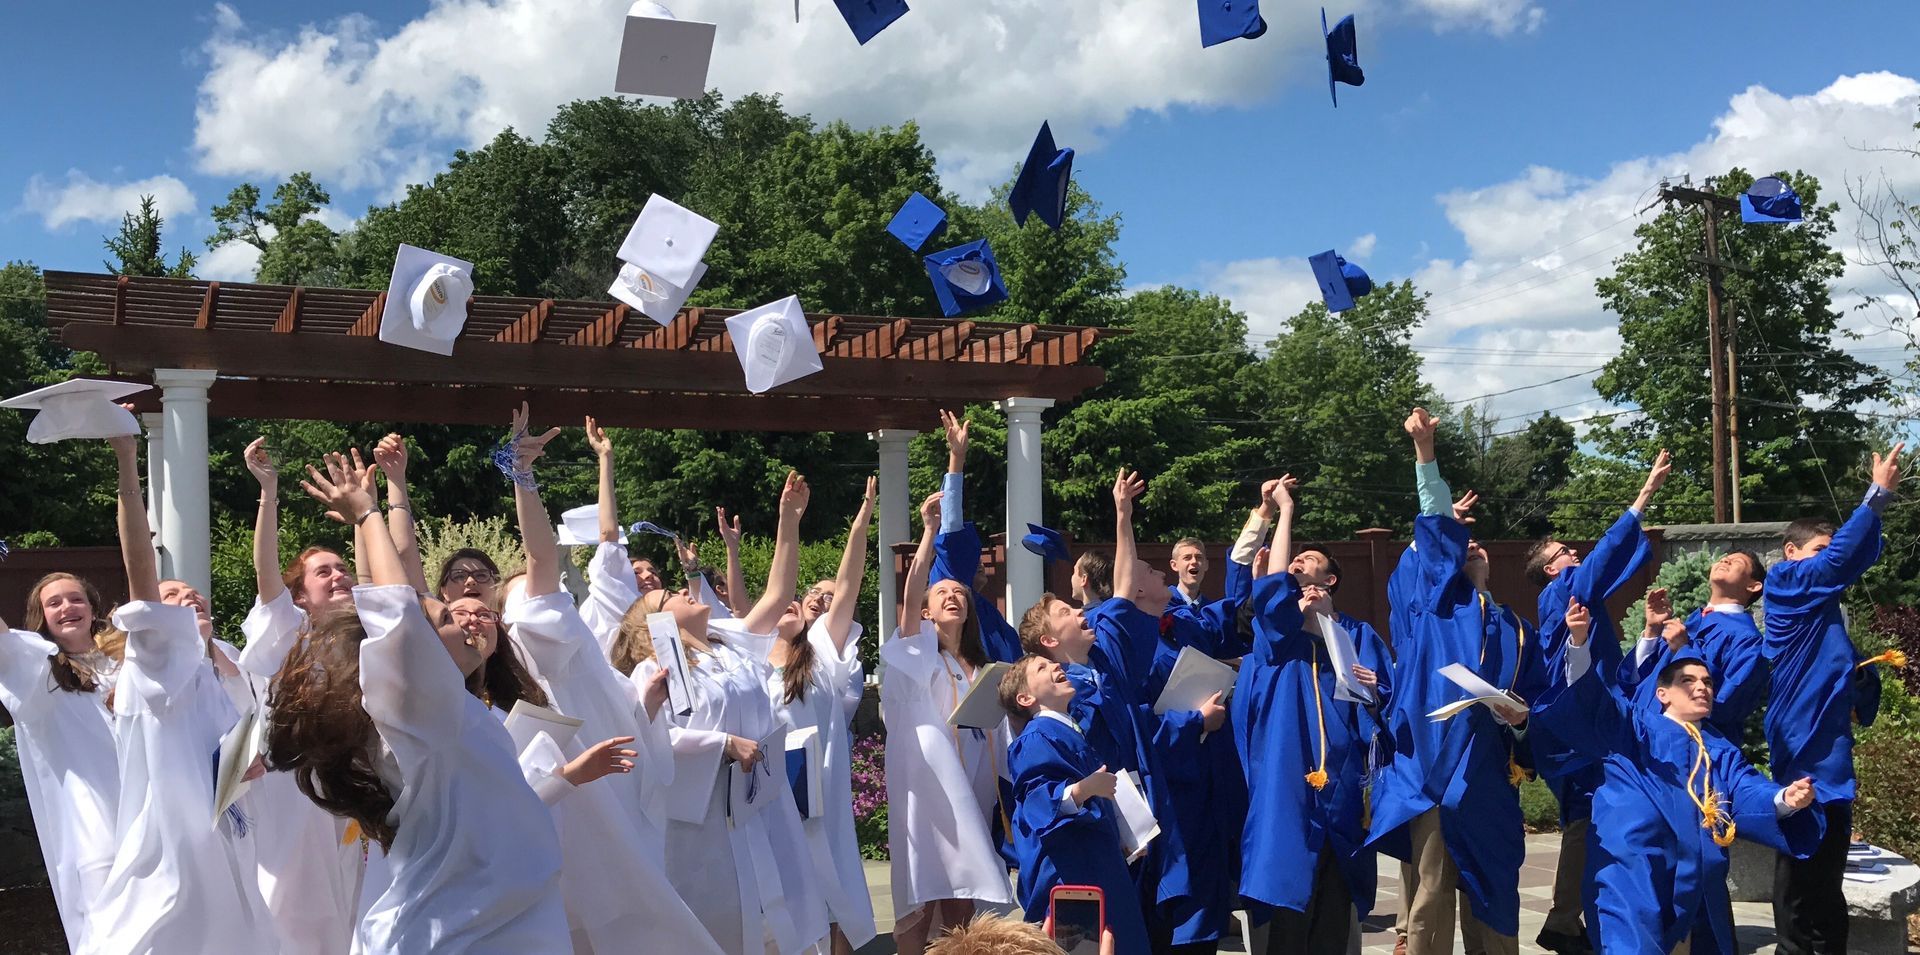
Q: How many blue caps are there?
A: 9